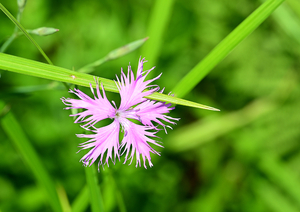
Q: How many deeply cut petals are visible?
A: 5